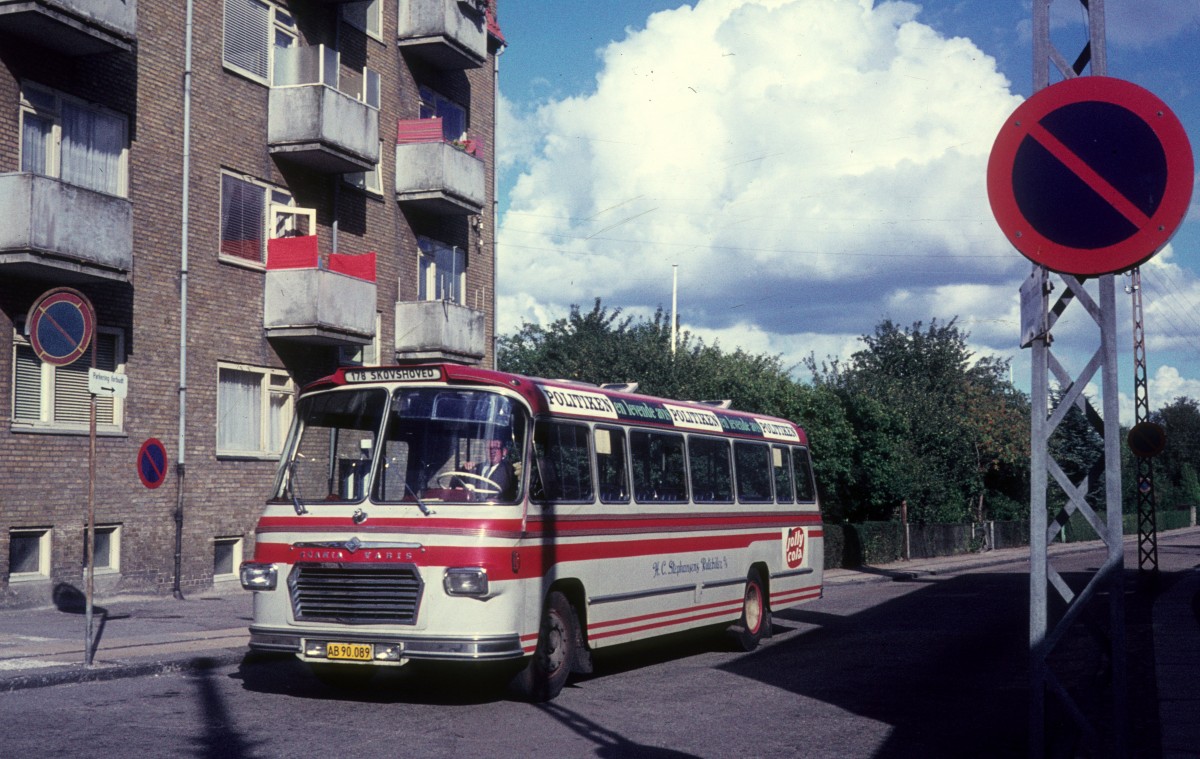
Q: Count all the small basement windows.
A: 3